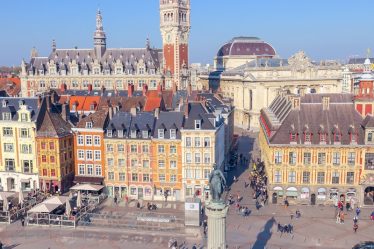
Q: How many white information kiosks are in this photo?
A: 1